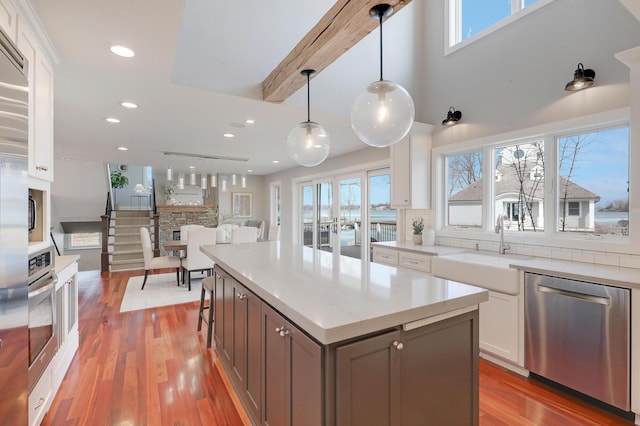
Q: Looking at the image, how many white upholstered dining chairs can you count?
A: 6